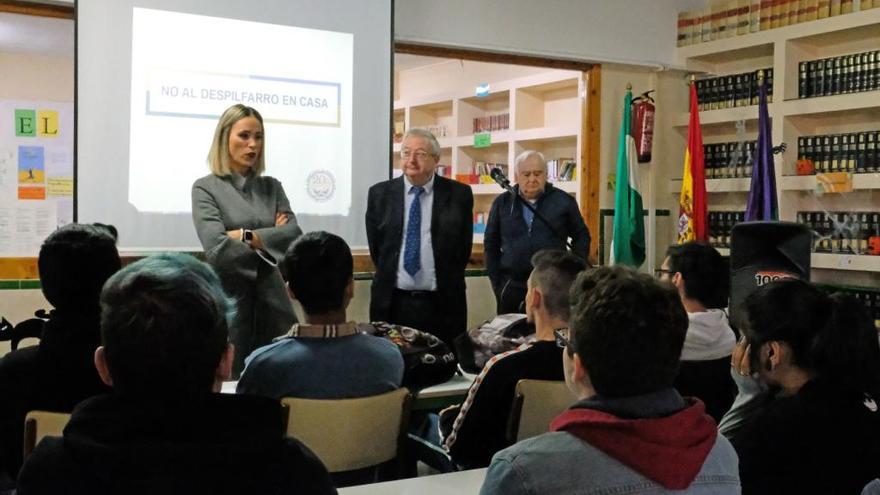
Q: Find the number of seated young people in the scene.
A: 7